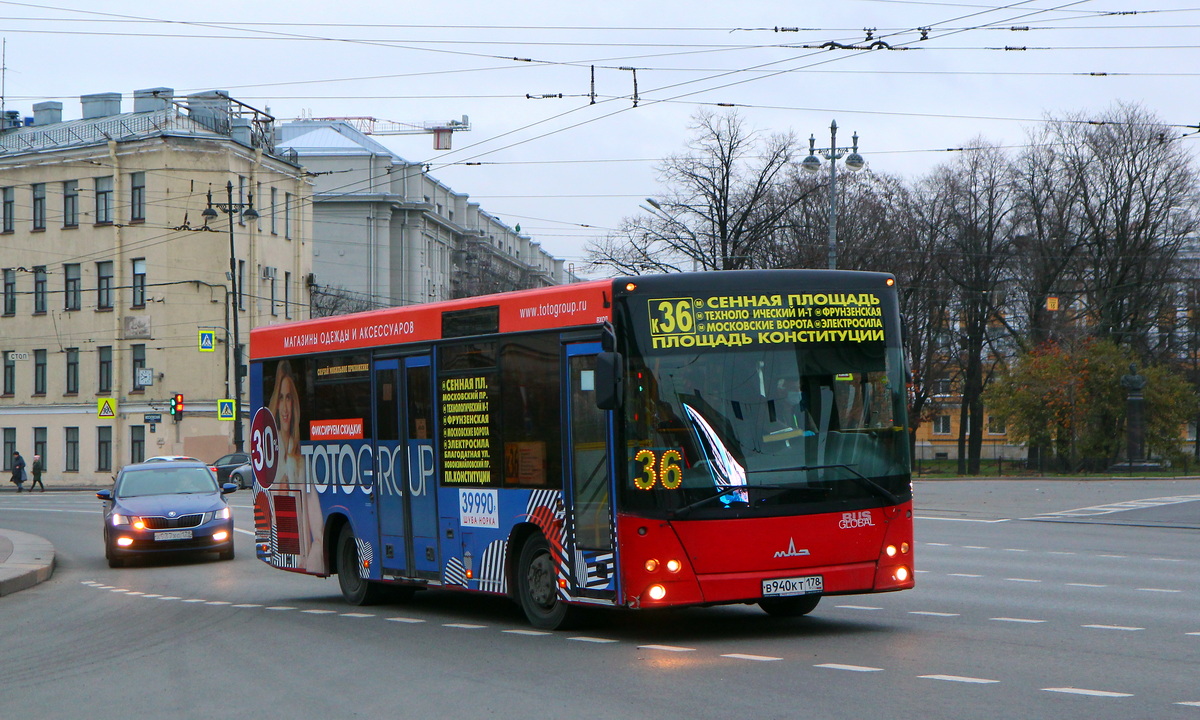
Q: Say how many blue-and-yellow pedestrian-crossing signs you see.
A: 2